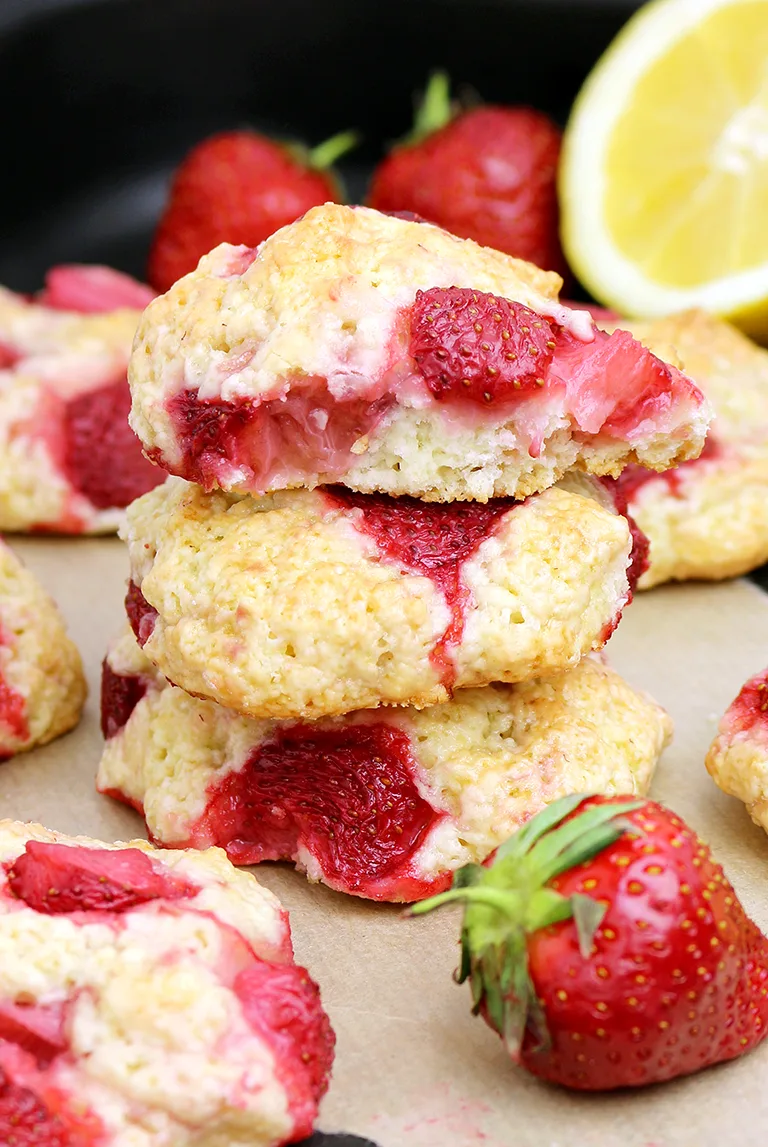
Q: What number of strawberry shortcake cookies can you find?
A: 8